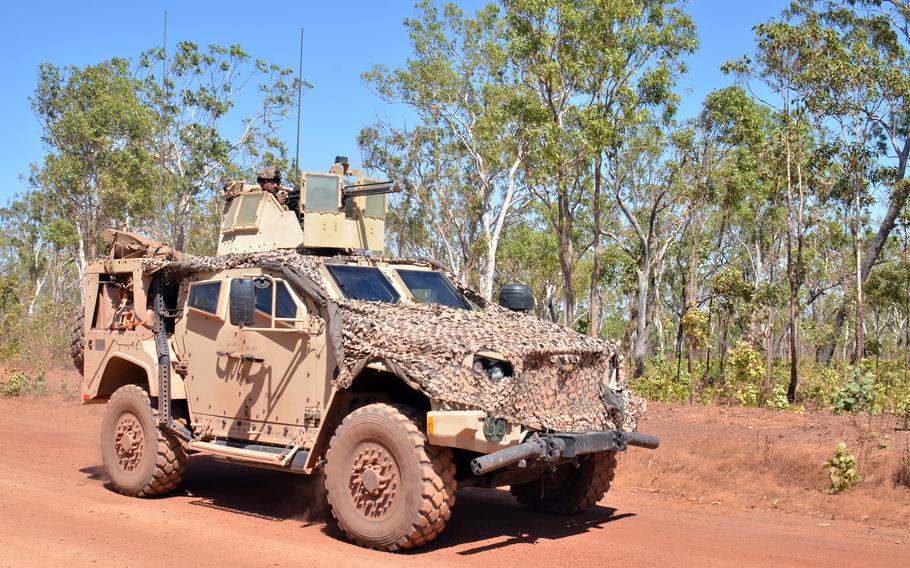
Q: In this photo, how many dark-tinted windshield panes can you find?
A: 2